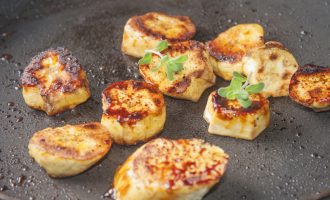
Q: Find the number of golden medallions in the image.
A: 10